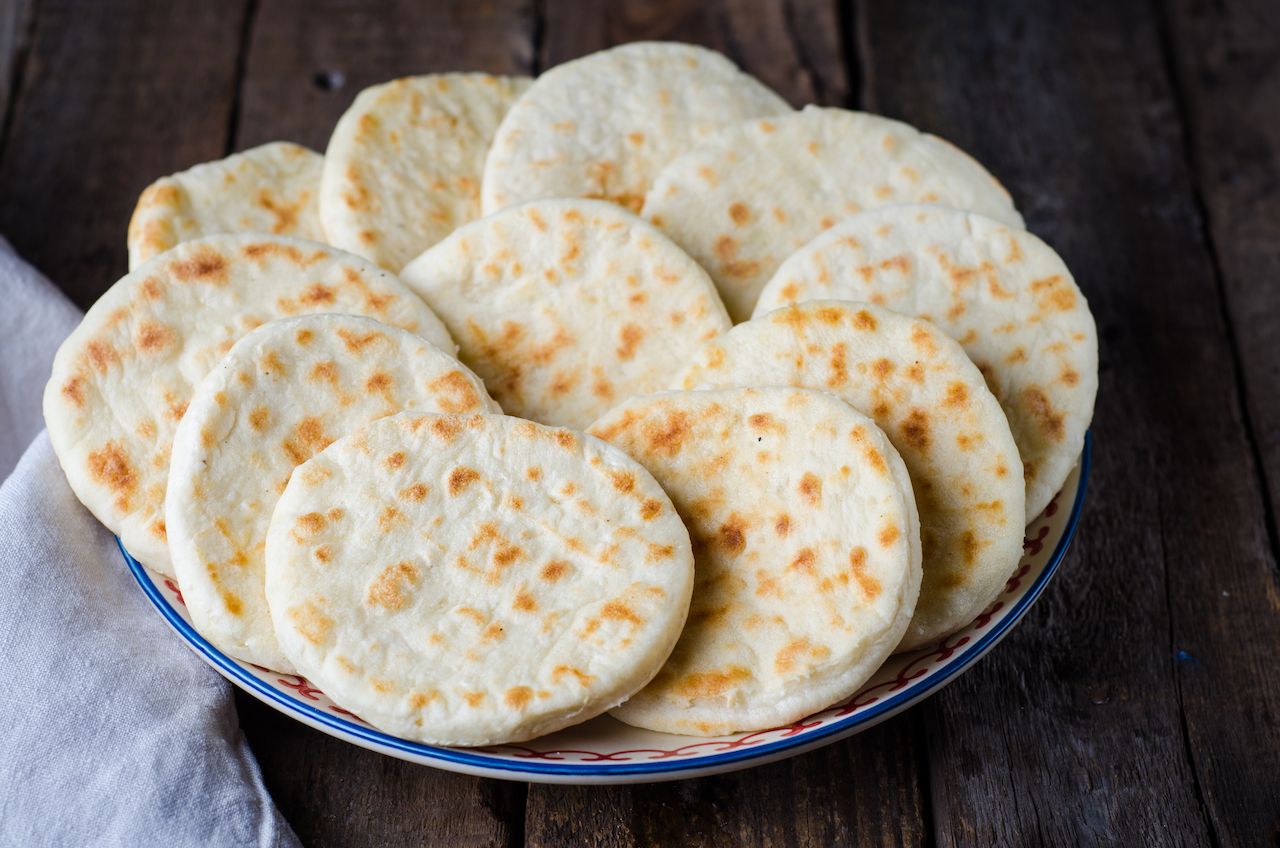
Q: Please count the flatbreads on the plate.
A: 11